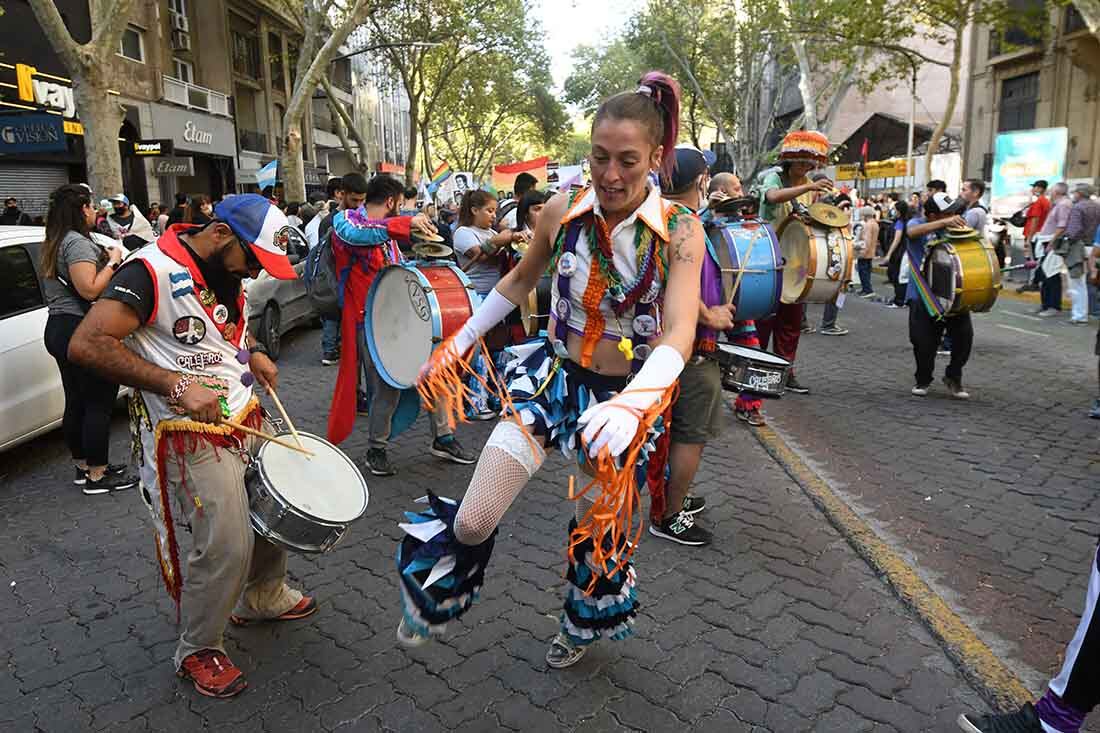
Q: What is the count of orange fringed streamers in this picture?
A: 2